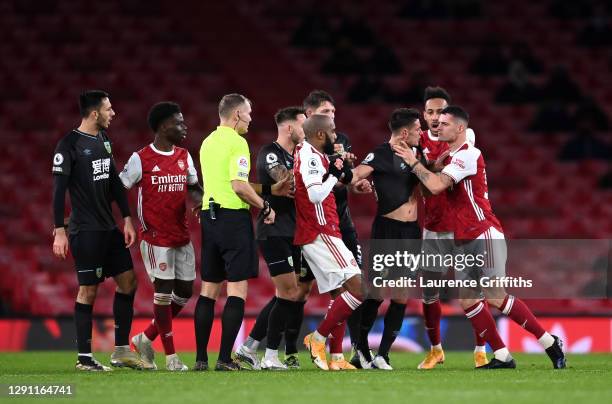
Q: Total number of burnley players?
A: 4